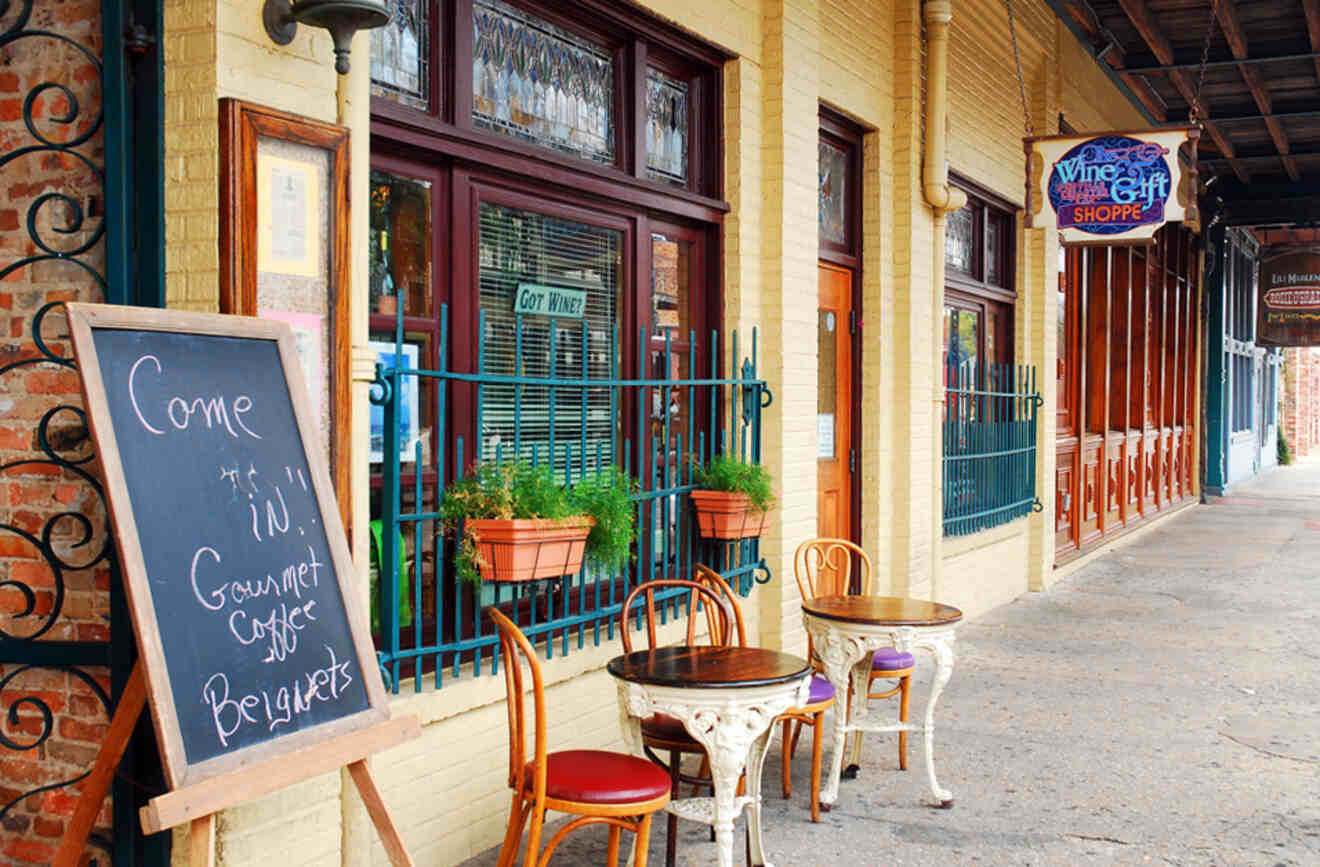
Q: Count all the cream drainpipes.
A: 2